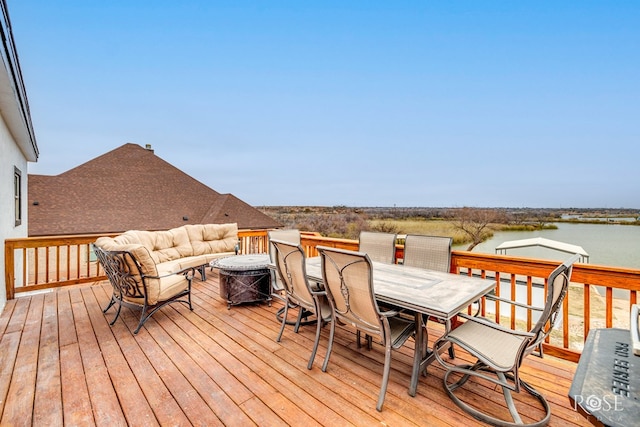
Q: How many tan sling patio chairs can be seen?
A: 6